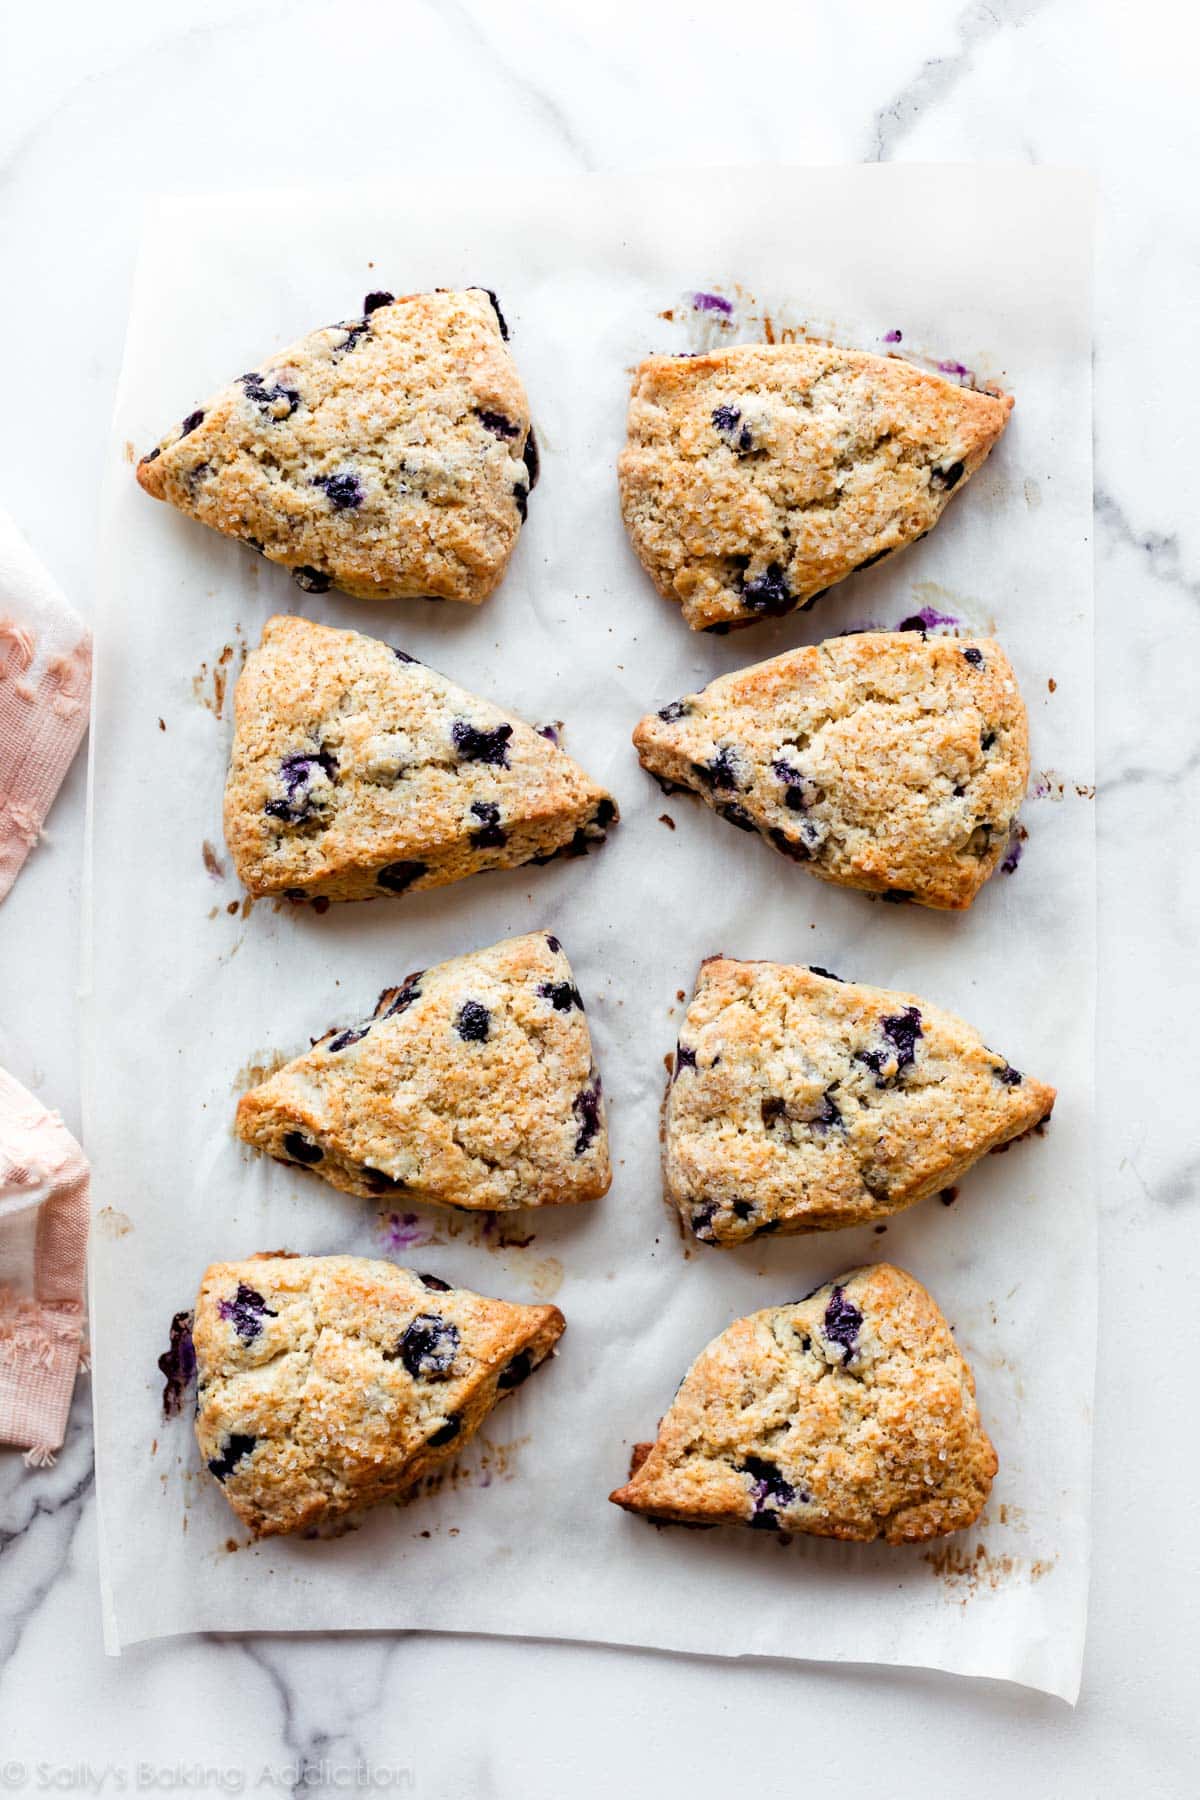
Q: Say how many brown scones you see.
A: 8